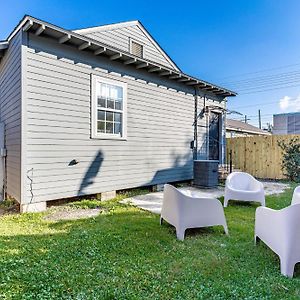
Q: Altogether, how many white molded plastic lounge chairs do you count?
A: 4